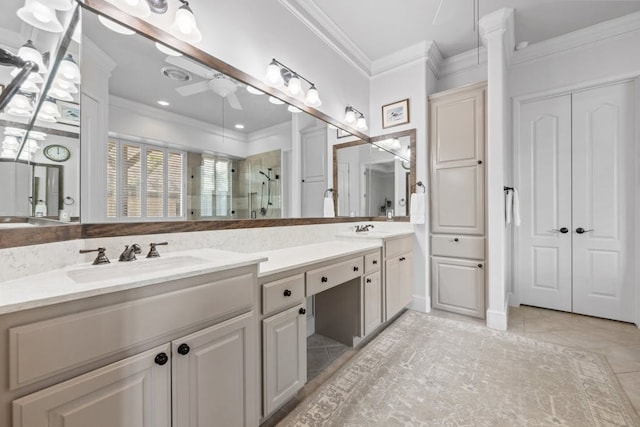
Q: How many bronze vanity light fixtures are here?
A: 3